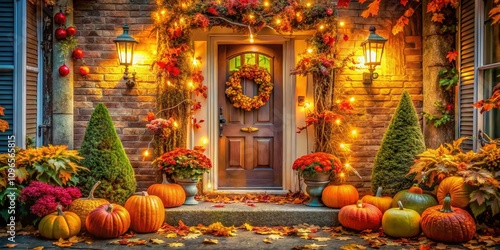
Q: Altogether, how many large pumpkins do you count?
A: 12